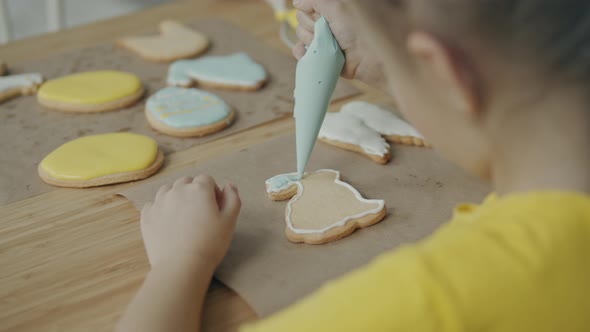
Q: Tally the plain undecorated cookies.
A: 1